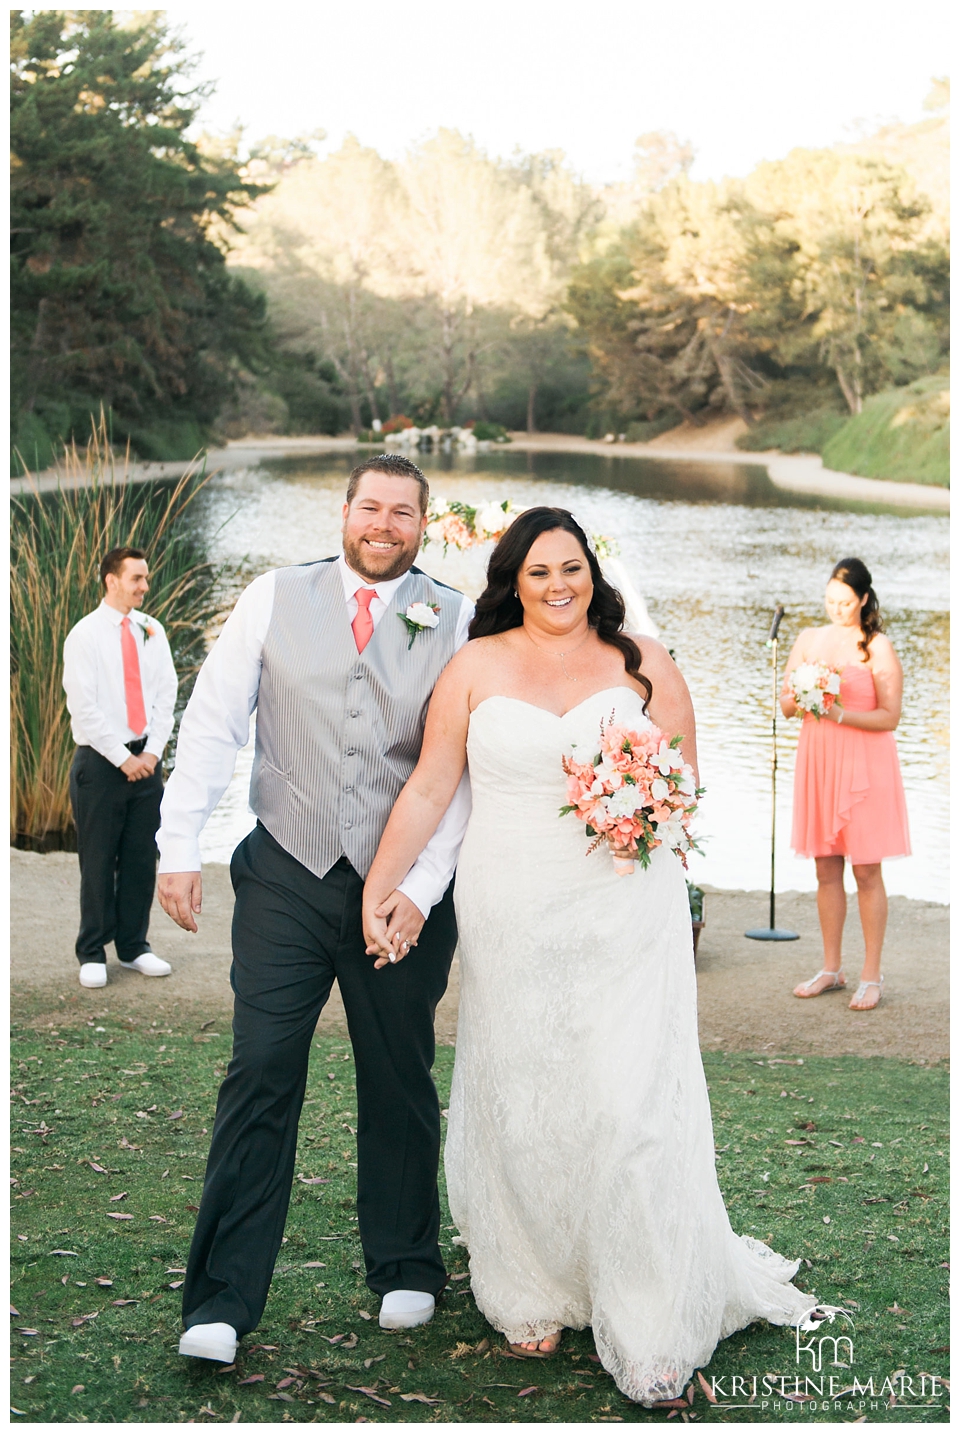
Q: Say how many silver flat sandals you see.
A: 2